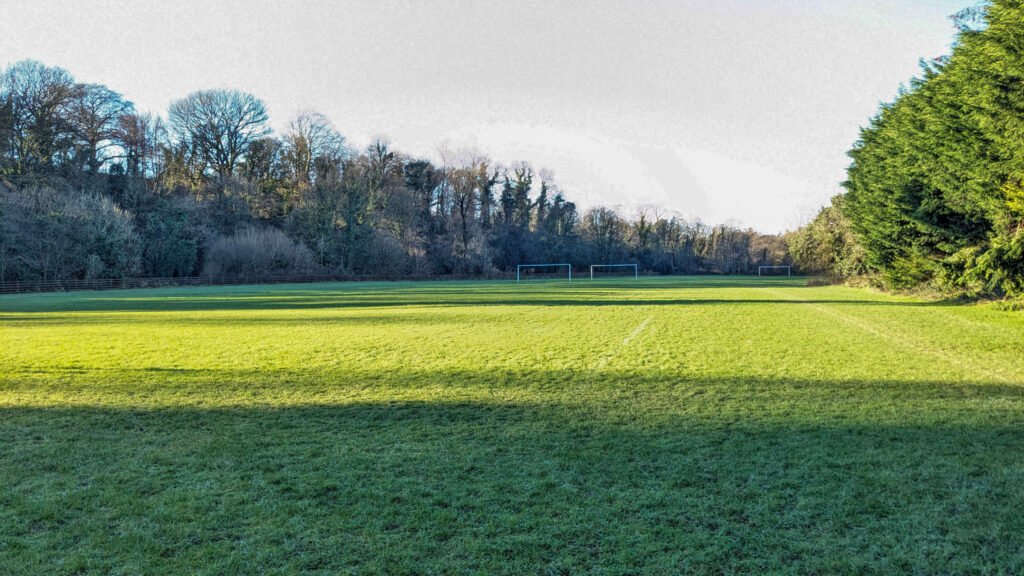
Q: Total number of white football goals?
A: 3